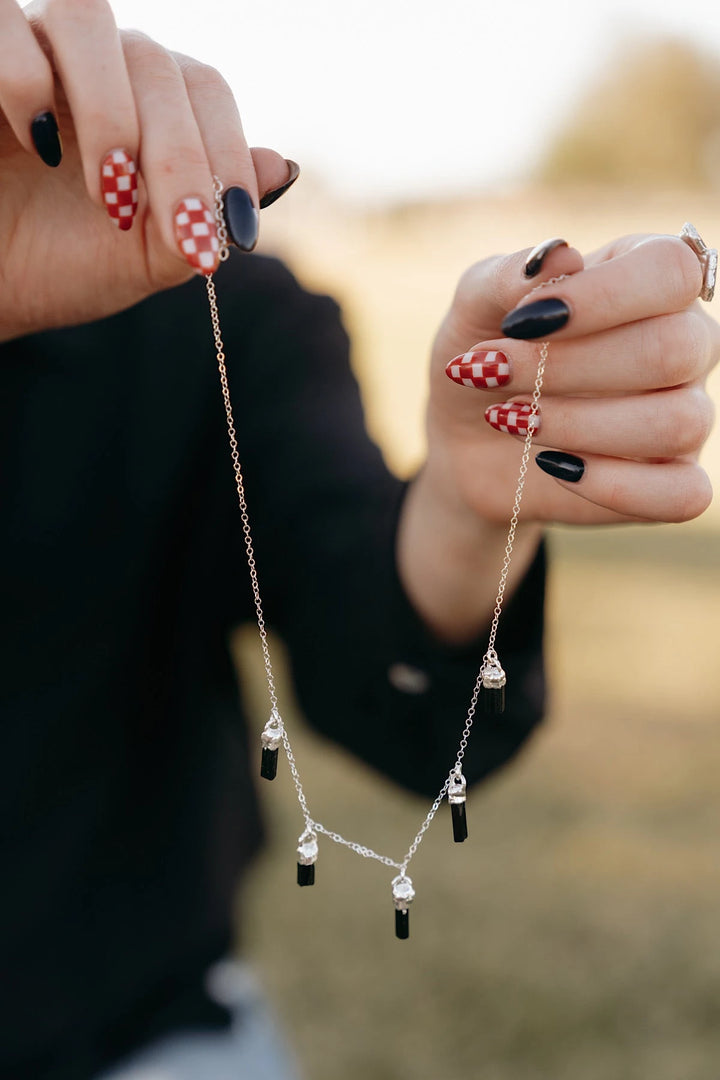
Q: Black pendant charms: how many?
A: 5